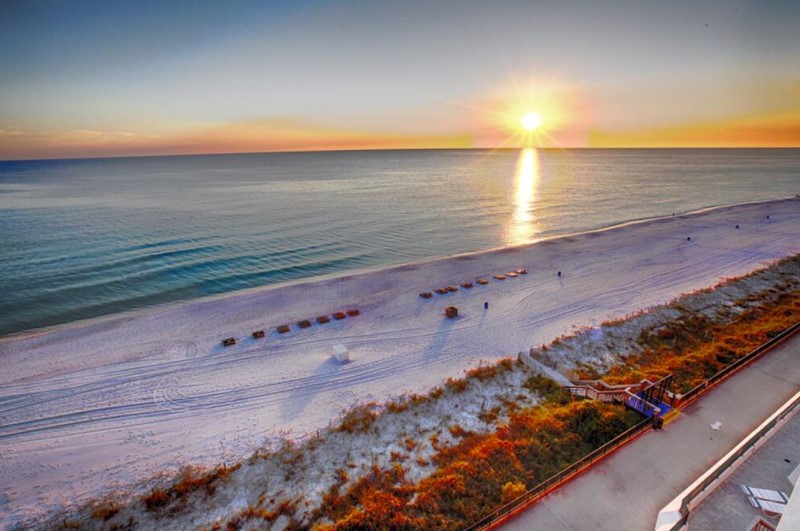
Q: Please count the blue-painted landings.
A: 1